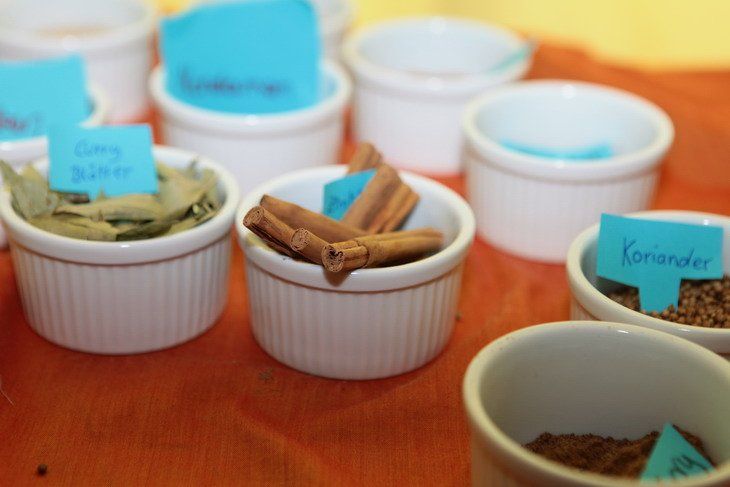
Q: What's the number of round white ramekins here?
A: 10